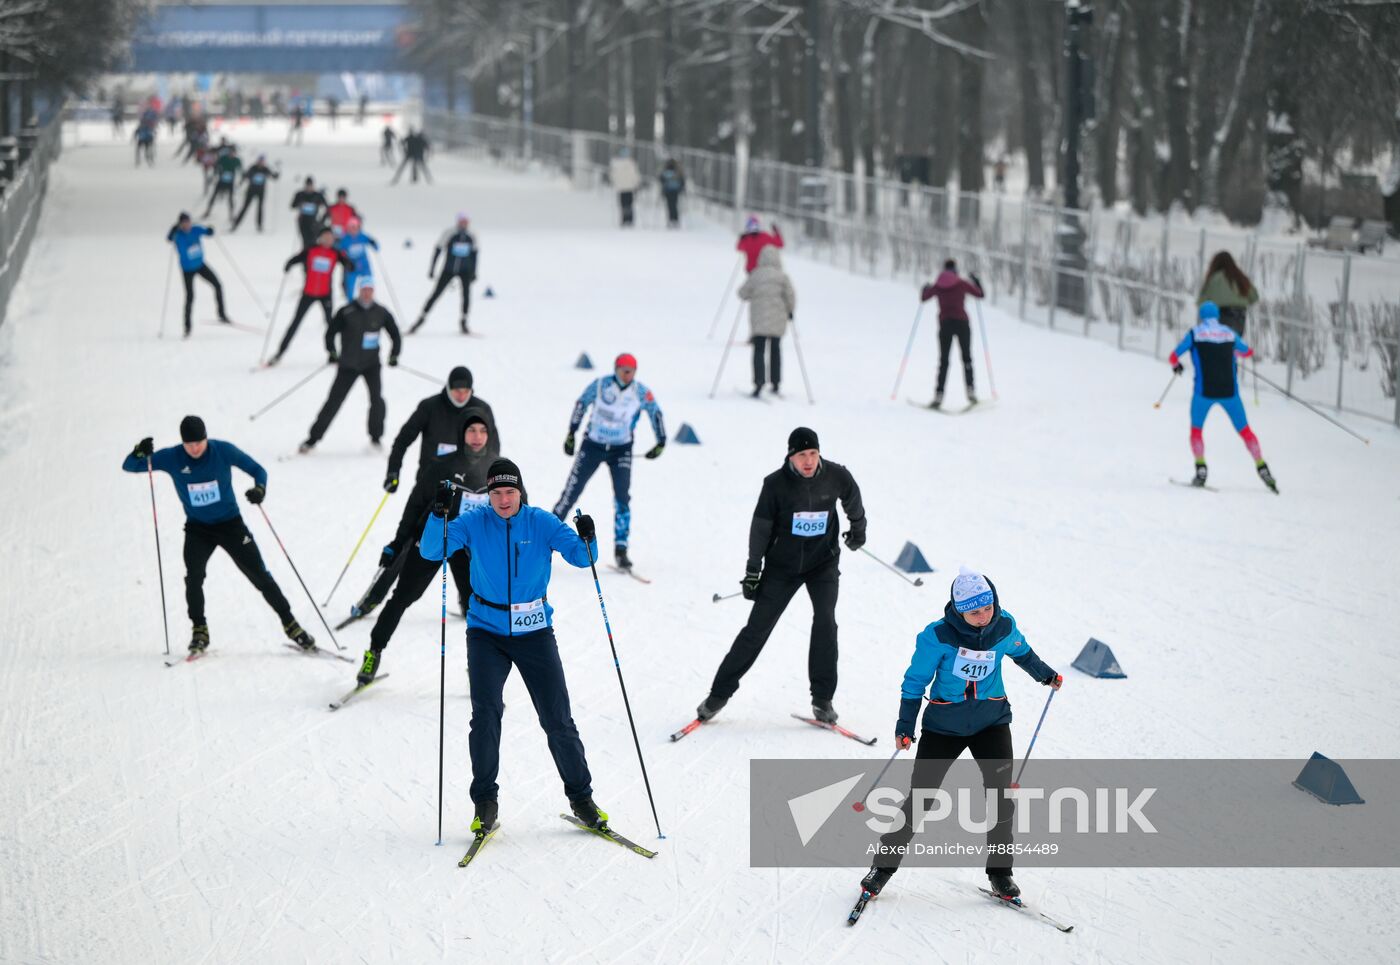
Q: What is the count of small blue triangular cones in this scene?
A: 7